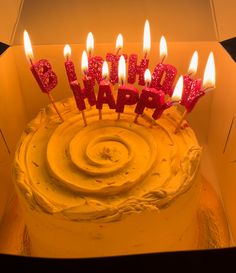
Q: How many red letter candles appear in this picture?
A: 13